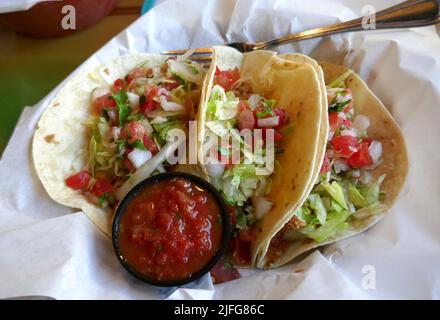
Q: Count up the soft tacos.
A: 3